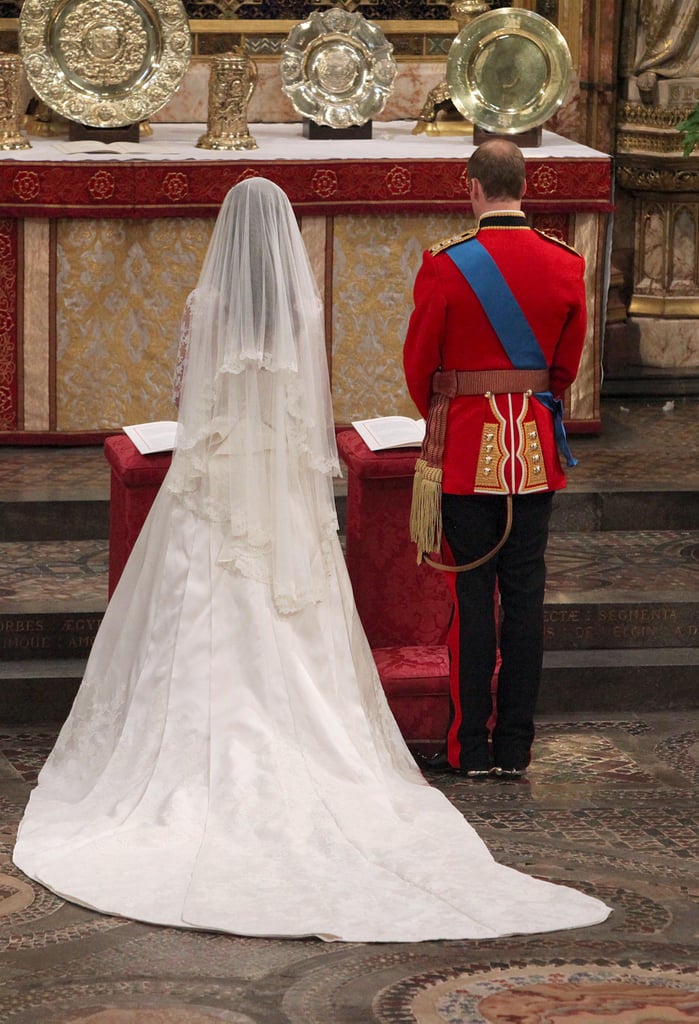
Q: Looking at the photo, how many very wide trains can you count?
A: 1